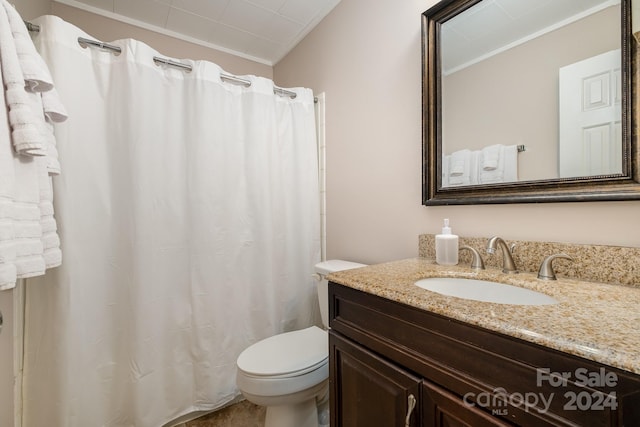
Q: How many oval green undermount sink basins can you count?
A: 0